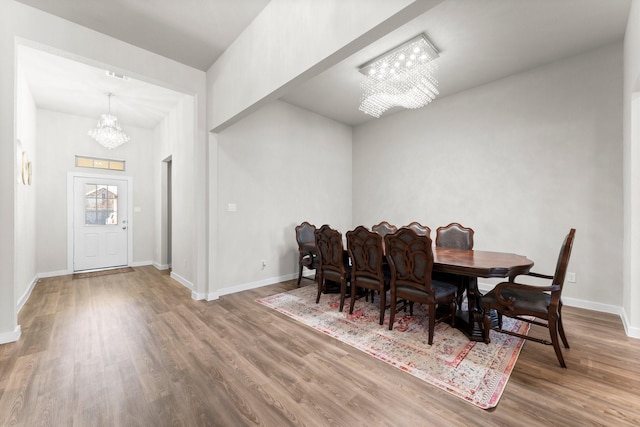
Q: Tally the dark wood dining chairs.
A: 8